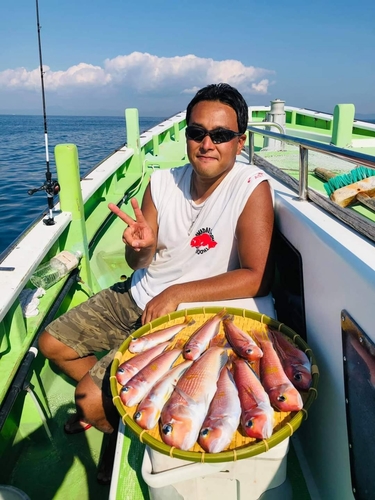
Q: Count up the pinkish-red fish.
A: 11